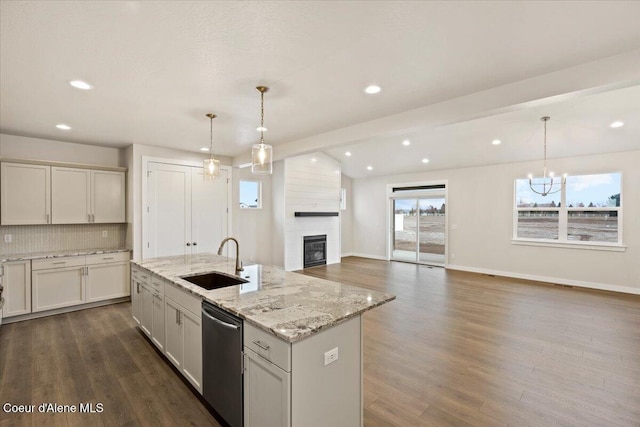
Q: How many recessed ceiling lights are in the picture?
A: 11